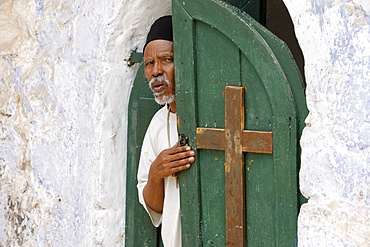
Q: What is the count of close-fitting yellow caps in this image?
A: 0